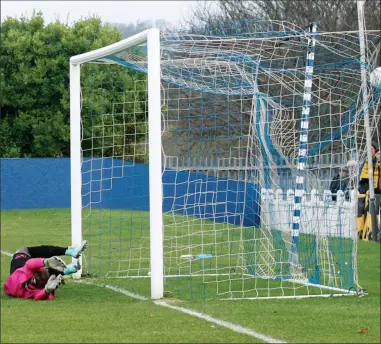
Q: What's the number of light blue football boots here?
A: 2